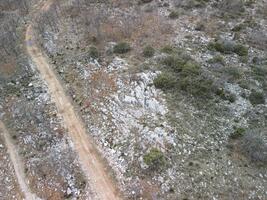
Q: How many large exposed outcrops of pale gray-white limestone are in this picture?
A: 1